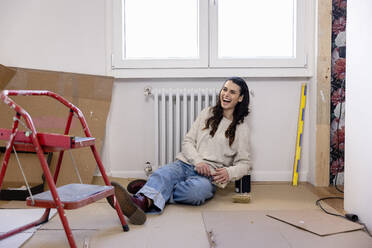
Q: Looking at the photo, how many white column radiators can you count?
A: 1